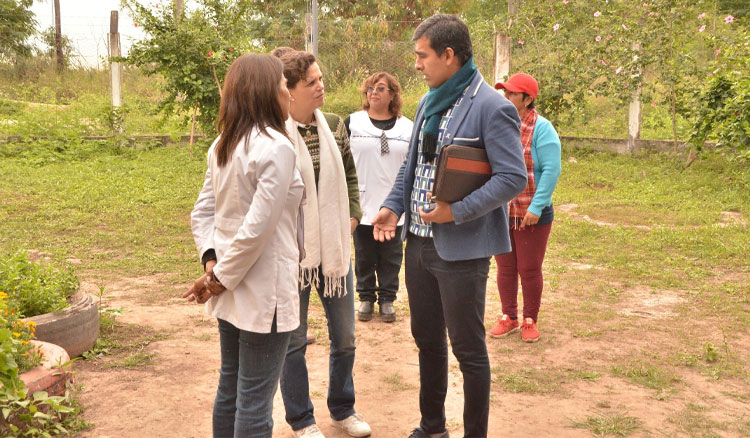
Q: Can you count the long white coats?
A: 1